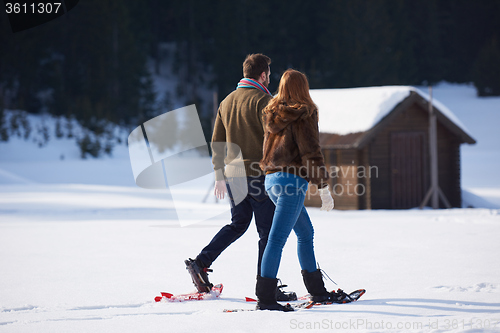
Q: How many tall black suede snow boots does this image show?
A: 2